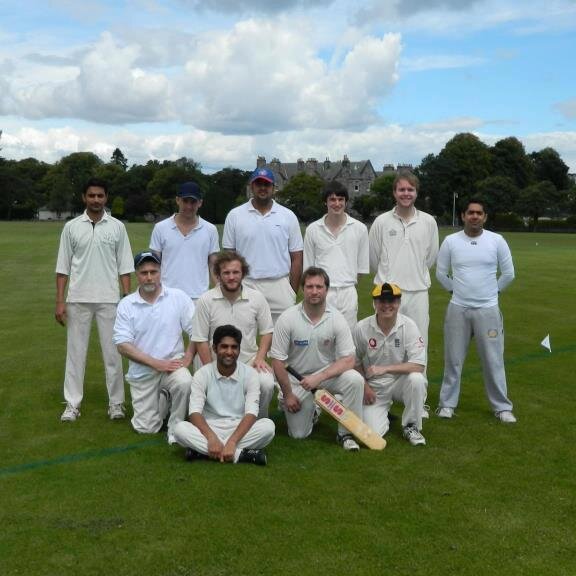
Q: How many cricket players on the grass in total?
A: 11